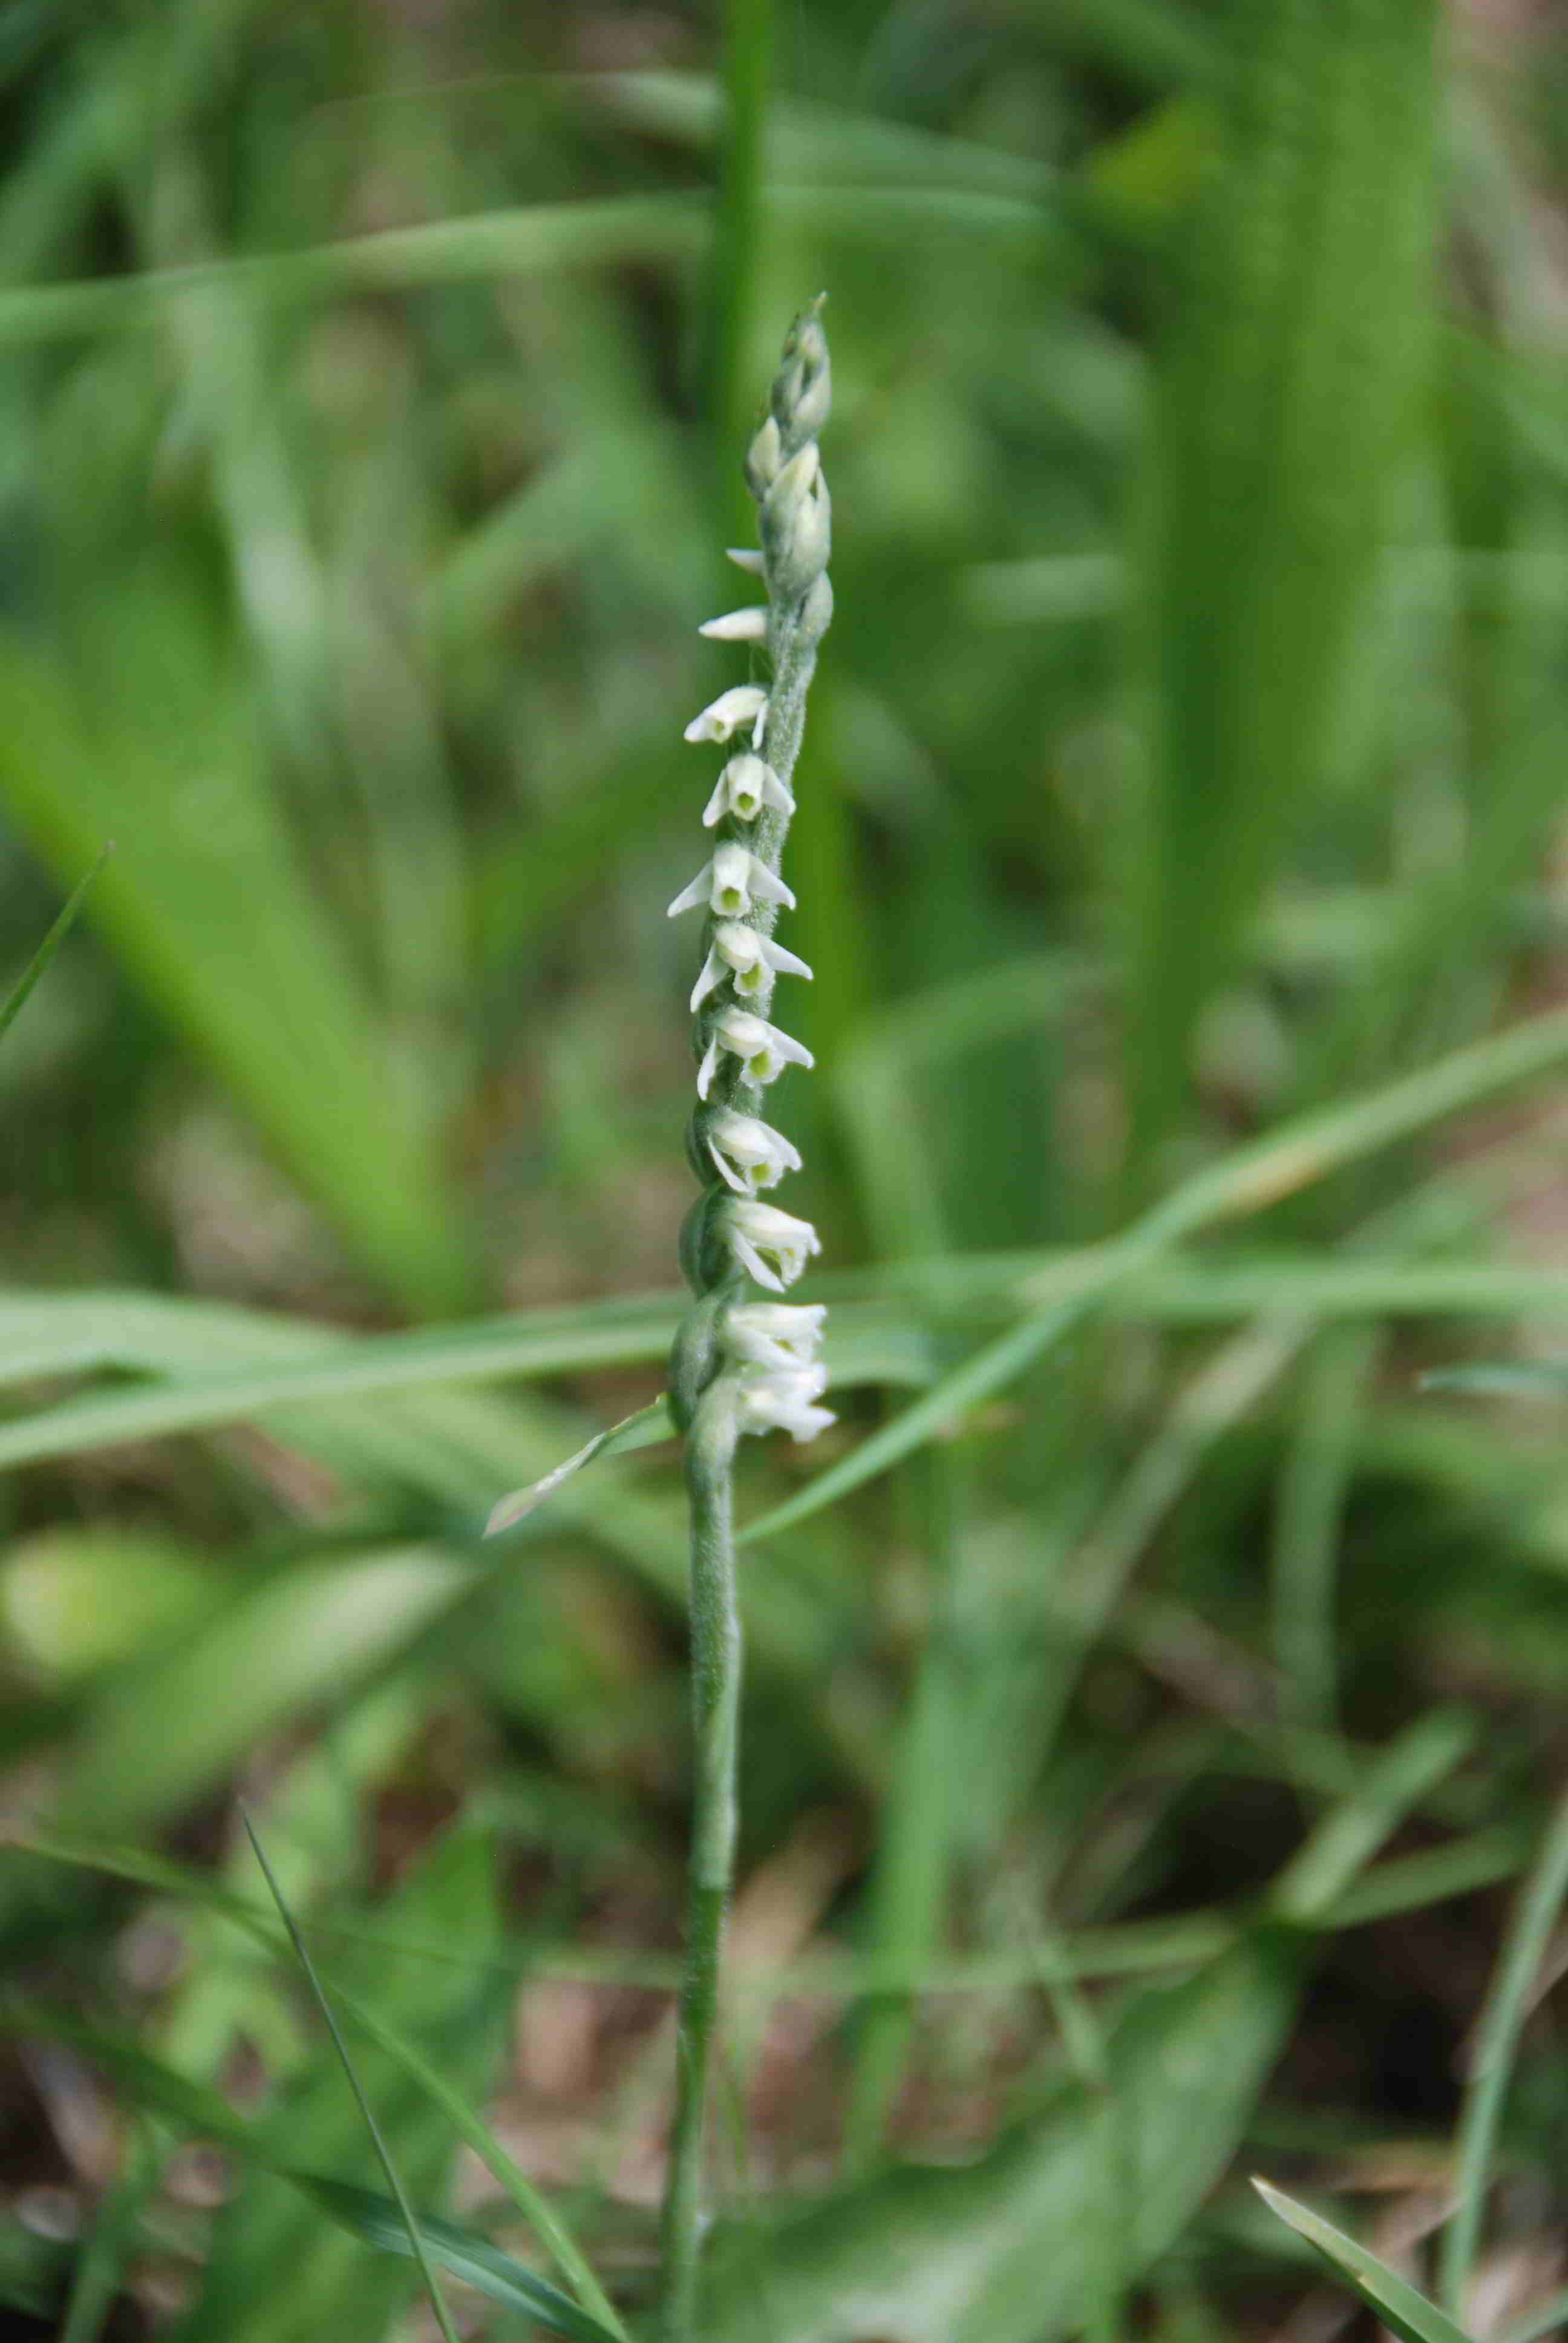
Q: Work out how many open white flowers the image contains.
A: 9